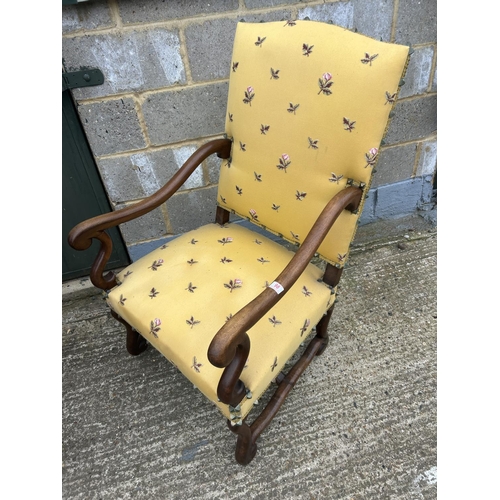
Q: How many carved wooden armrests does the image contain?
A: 2